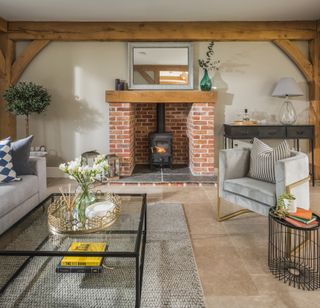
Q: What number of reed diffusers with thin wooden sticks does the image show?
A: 1